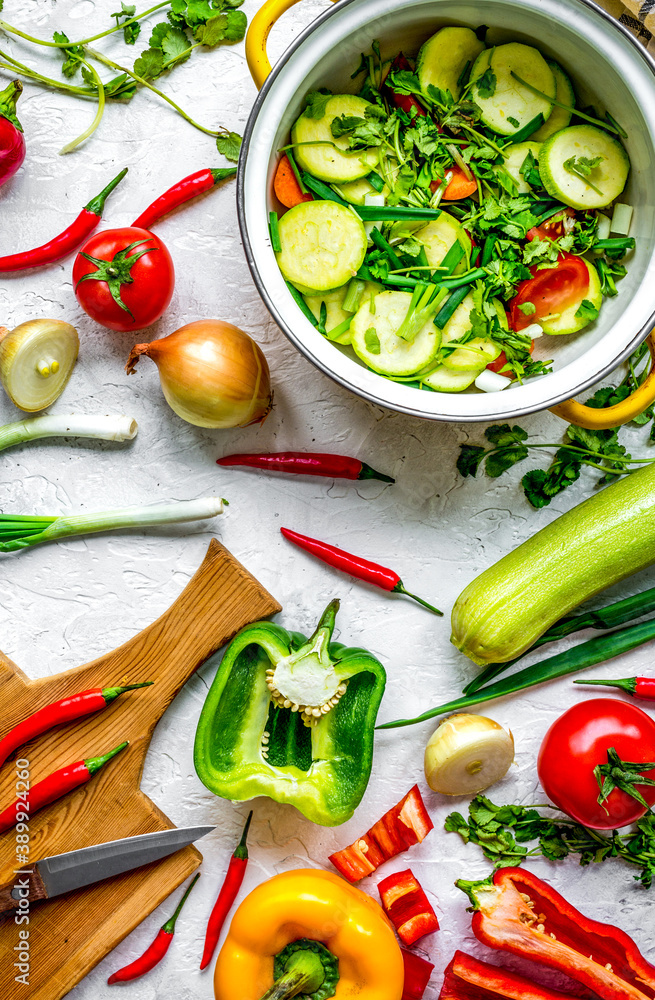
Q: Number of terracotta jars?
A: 0